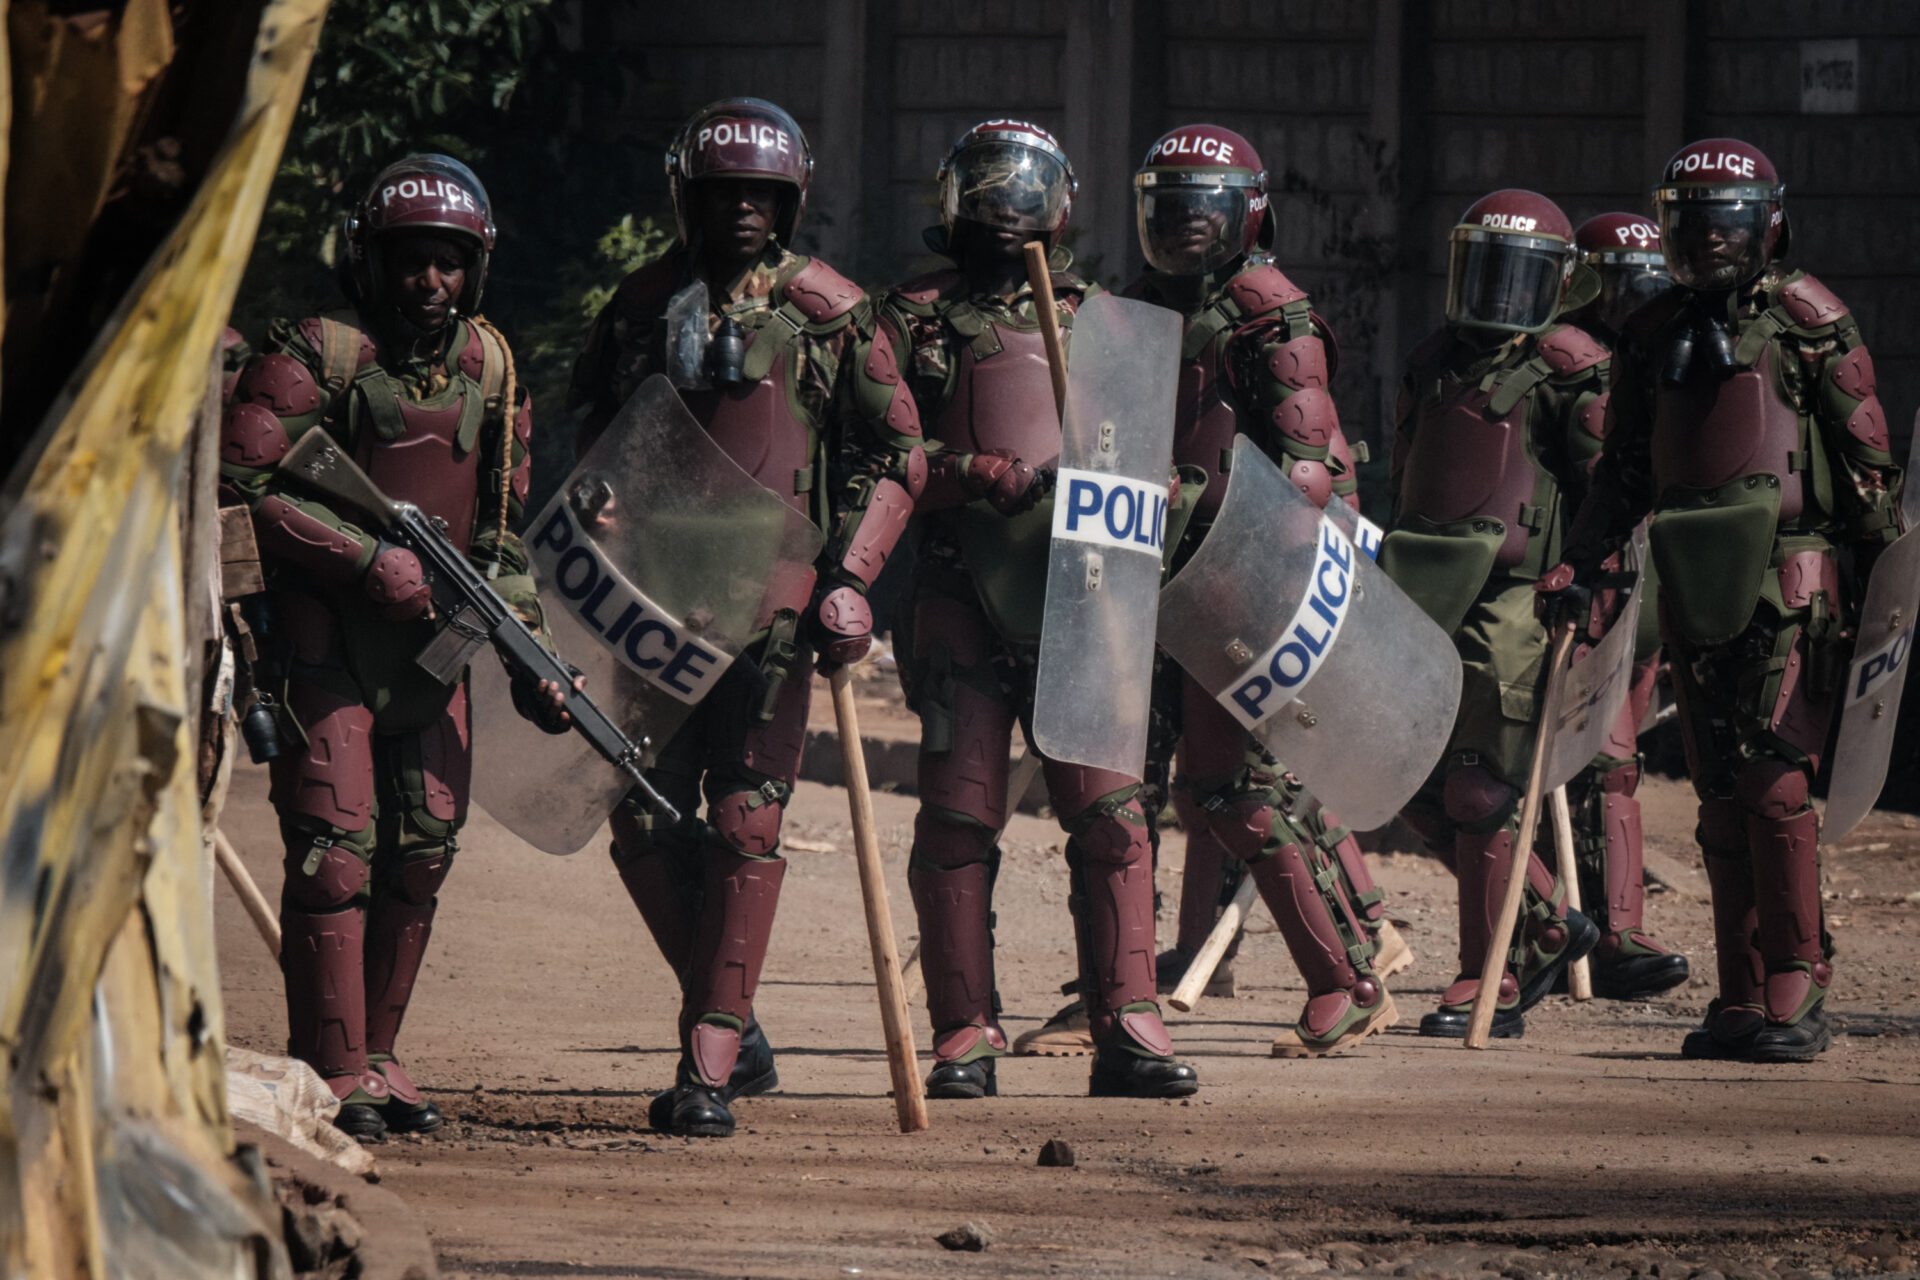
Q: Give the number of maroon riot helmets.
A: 7